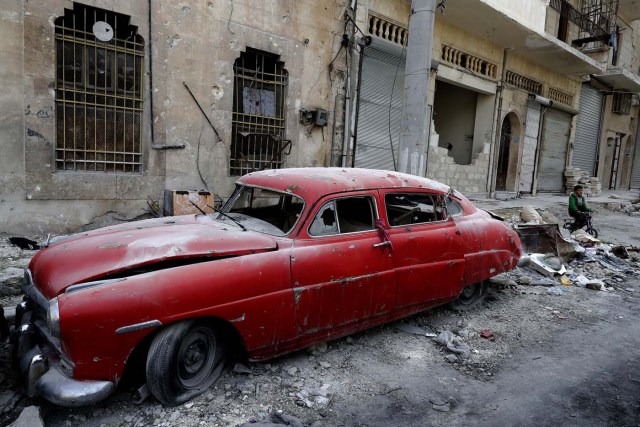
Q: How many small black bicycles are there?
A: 1